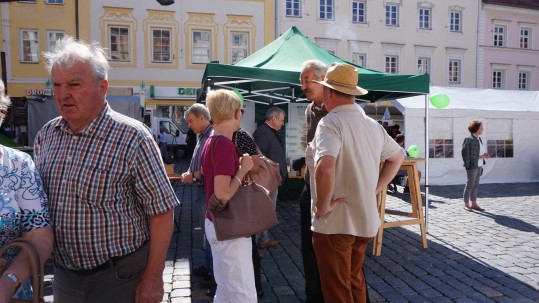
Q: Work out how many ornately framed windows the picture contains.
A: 4